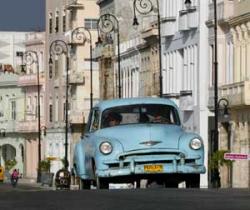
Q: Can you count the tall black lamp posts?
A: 6